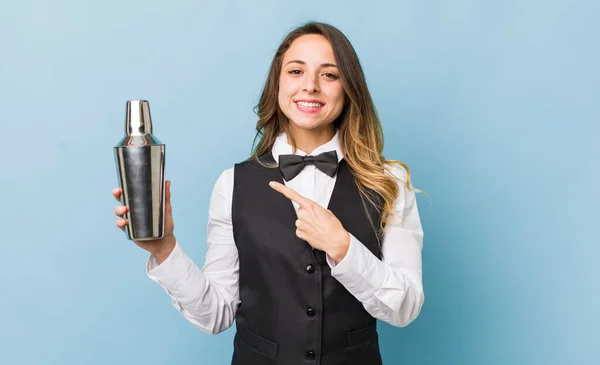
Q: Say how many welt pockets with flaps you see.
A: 2